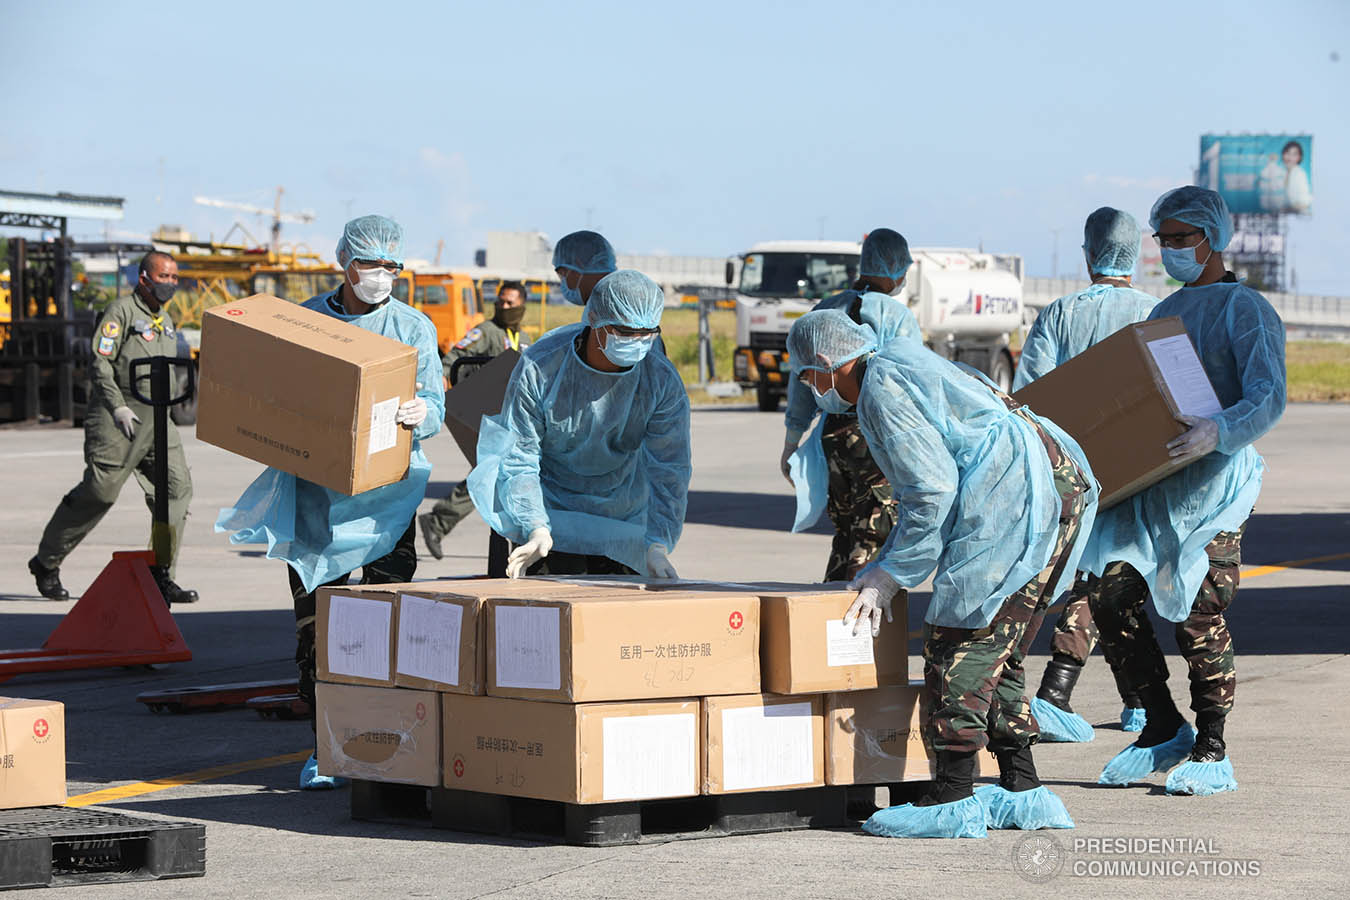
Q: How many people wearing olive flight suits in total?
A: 2